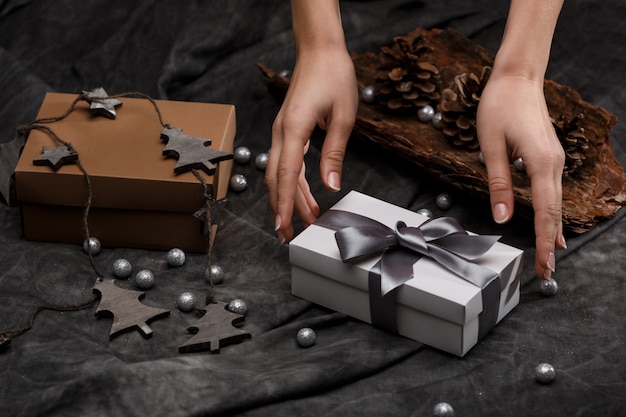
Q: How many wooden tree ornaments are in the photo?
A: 3